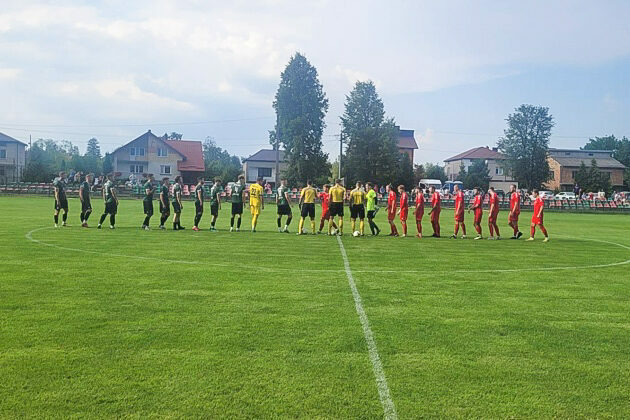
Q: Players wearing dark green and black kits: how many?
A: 10